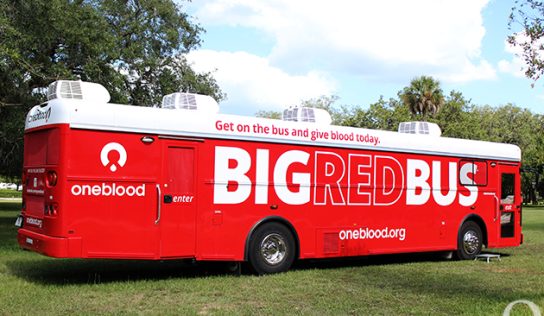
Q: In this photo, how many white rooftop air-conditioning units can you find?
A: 4